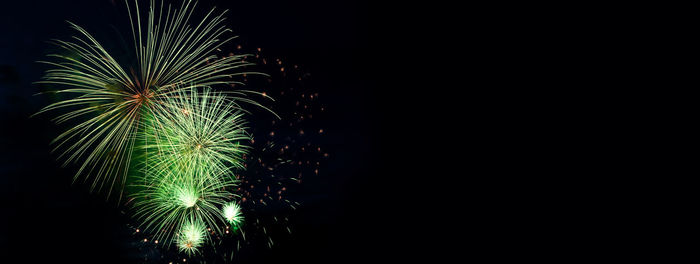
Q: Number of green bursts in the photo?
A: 5